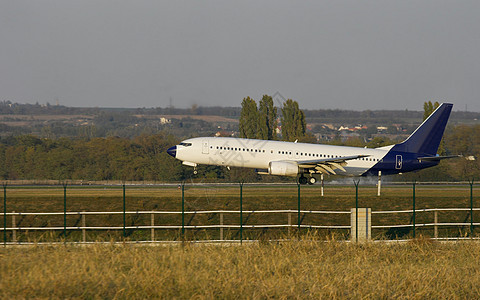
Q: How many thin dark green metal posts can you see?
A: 9